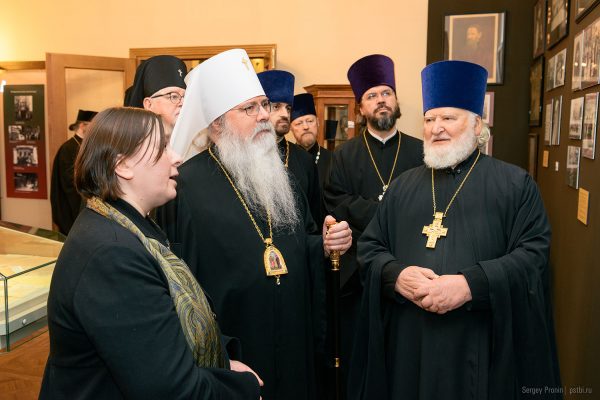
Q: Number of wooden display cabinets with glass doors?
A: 1